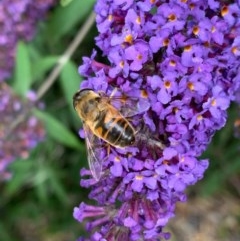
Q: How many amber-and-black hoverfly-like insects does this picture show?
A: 1